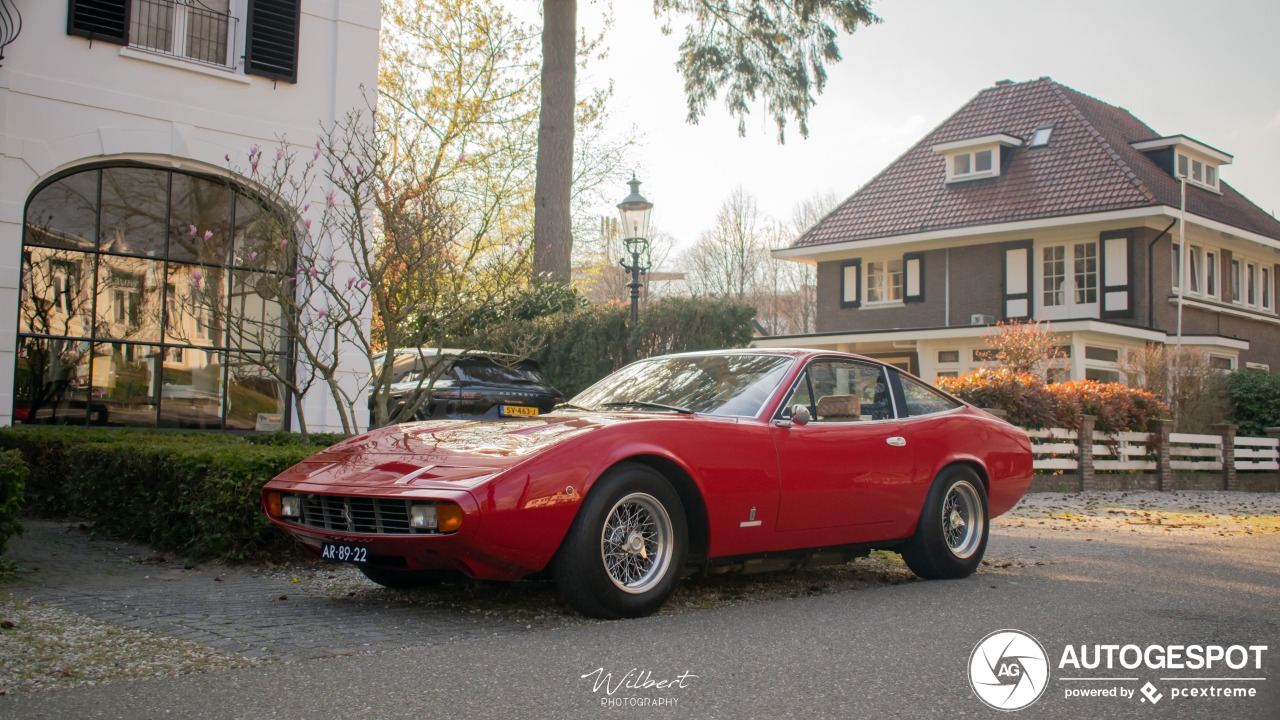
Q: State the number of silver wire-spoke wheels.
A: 2